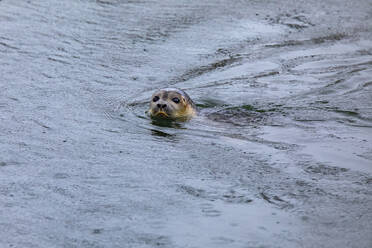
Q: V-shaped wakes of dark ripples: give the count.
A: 1